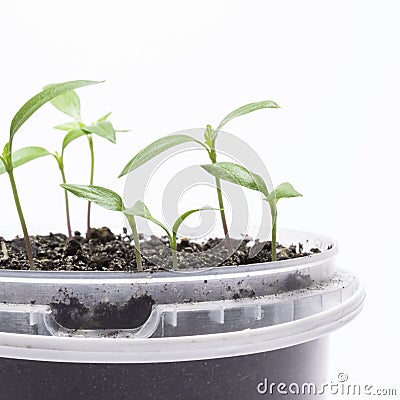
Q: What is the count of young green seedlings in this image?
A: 7